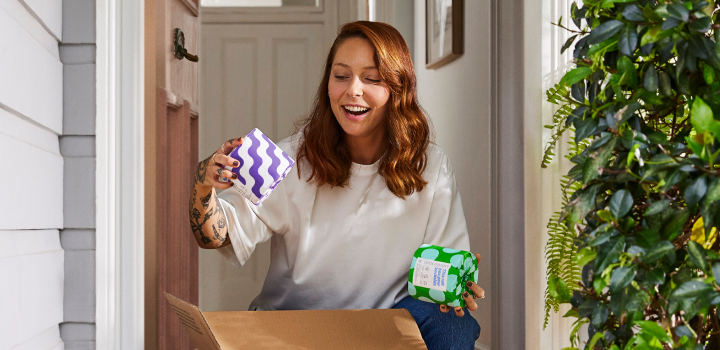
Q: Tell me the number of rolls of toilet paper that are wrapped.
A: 2